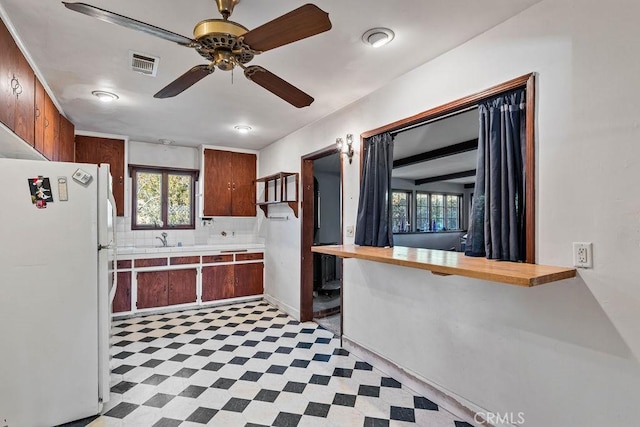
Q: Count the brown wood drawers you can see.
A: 5